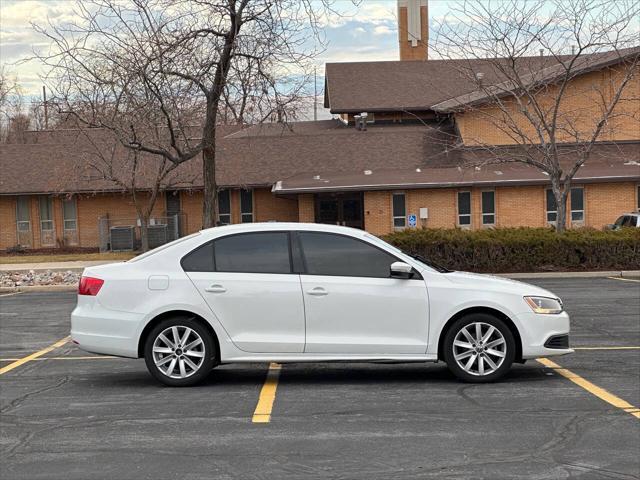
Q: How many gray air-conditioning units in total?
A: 2